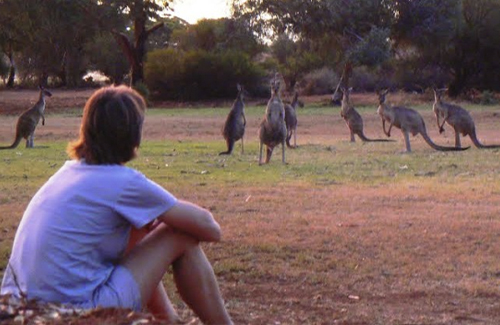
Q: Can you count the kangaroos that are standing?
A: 7